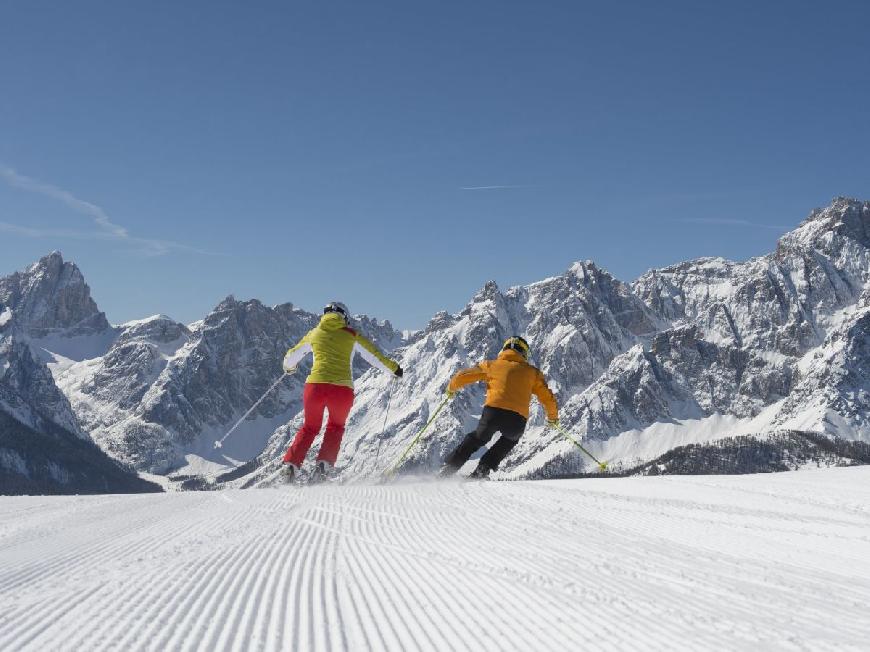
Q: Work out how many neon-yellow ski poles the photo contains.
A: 2